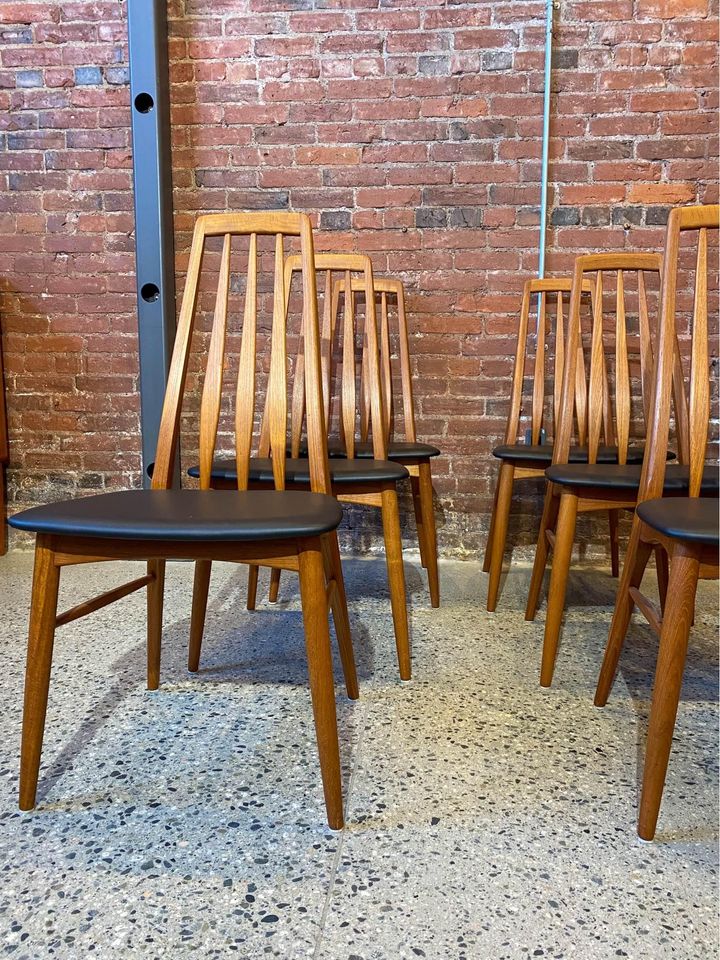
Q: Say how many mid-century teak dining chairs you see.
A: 6